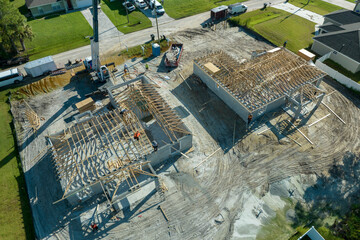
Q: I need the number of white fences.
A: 1